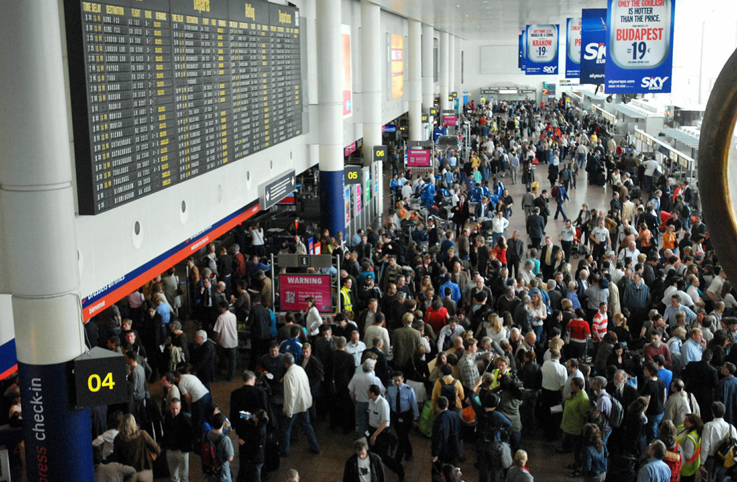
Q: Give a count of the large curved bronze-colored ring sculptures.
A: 1